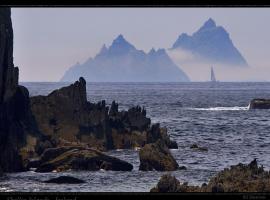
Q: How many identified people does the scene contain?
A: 0